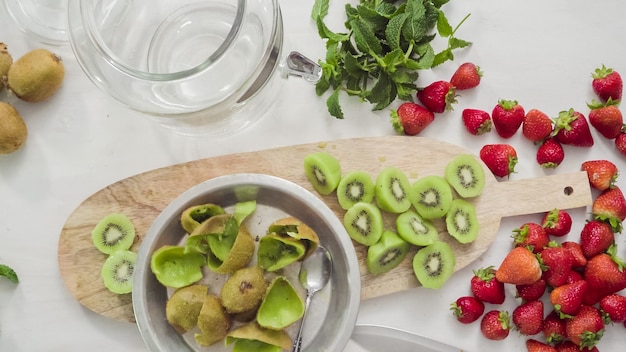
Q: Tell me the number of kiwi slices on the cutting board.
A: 12